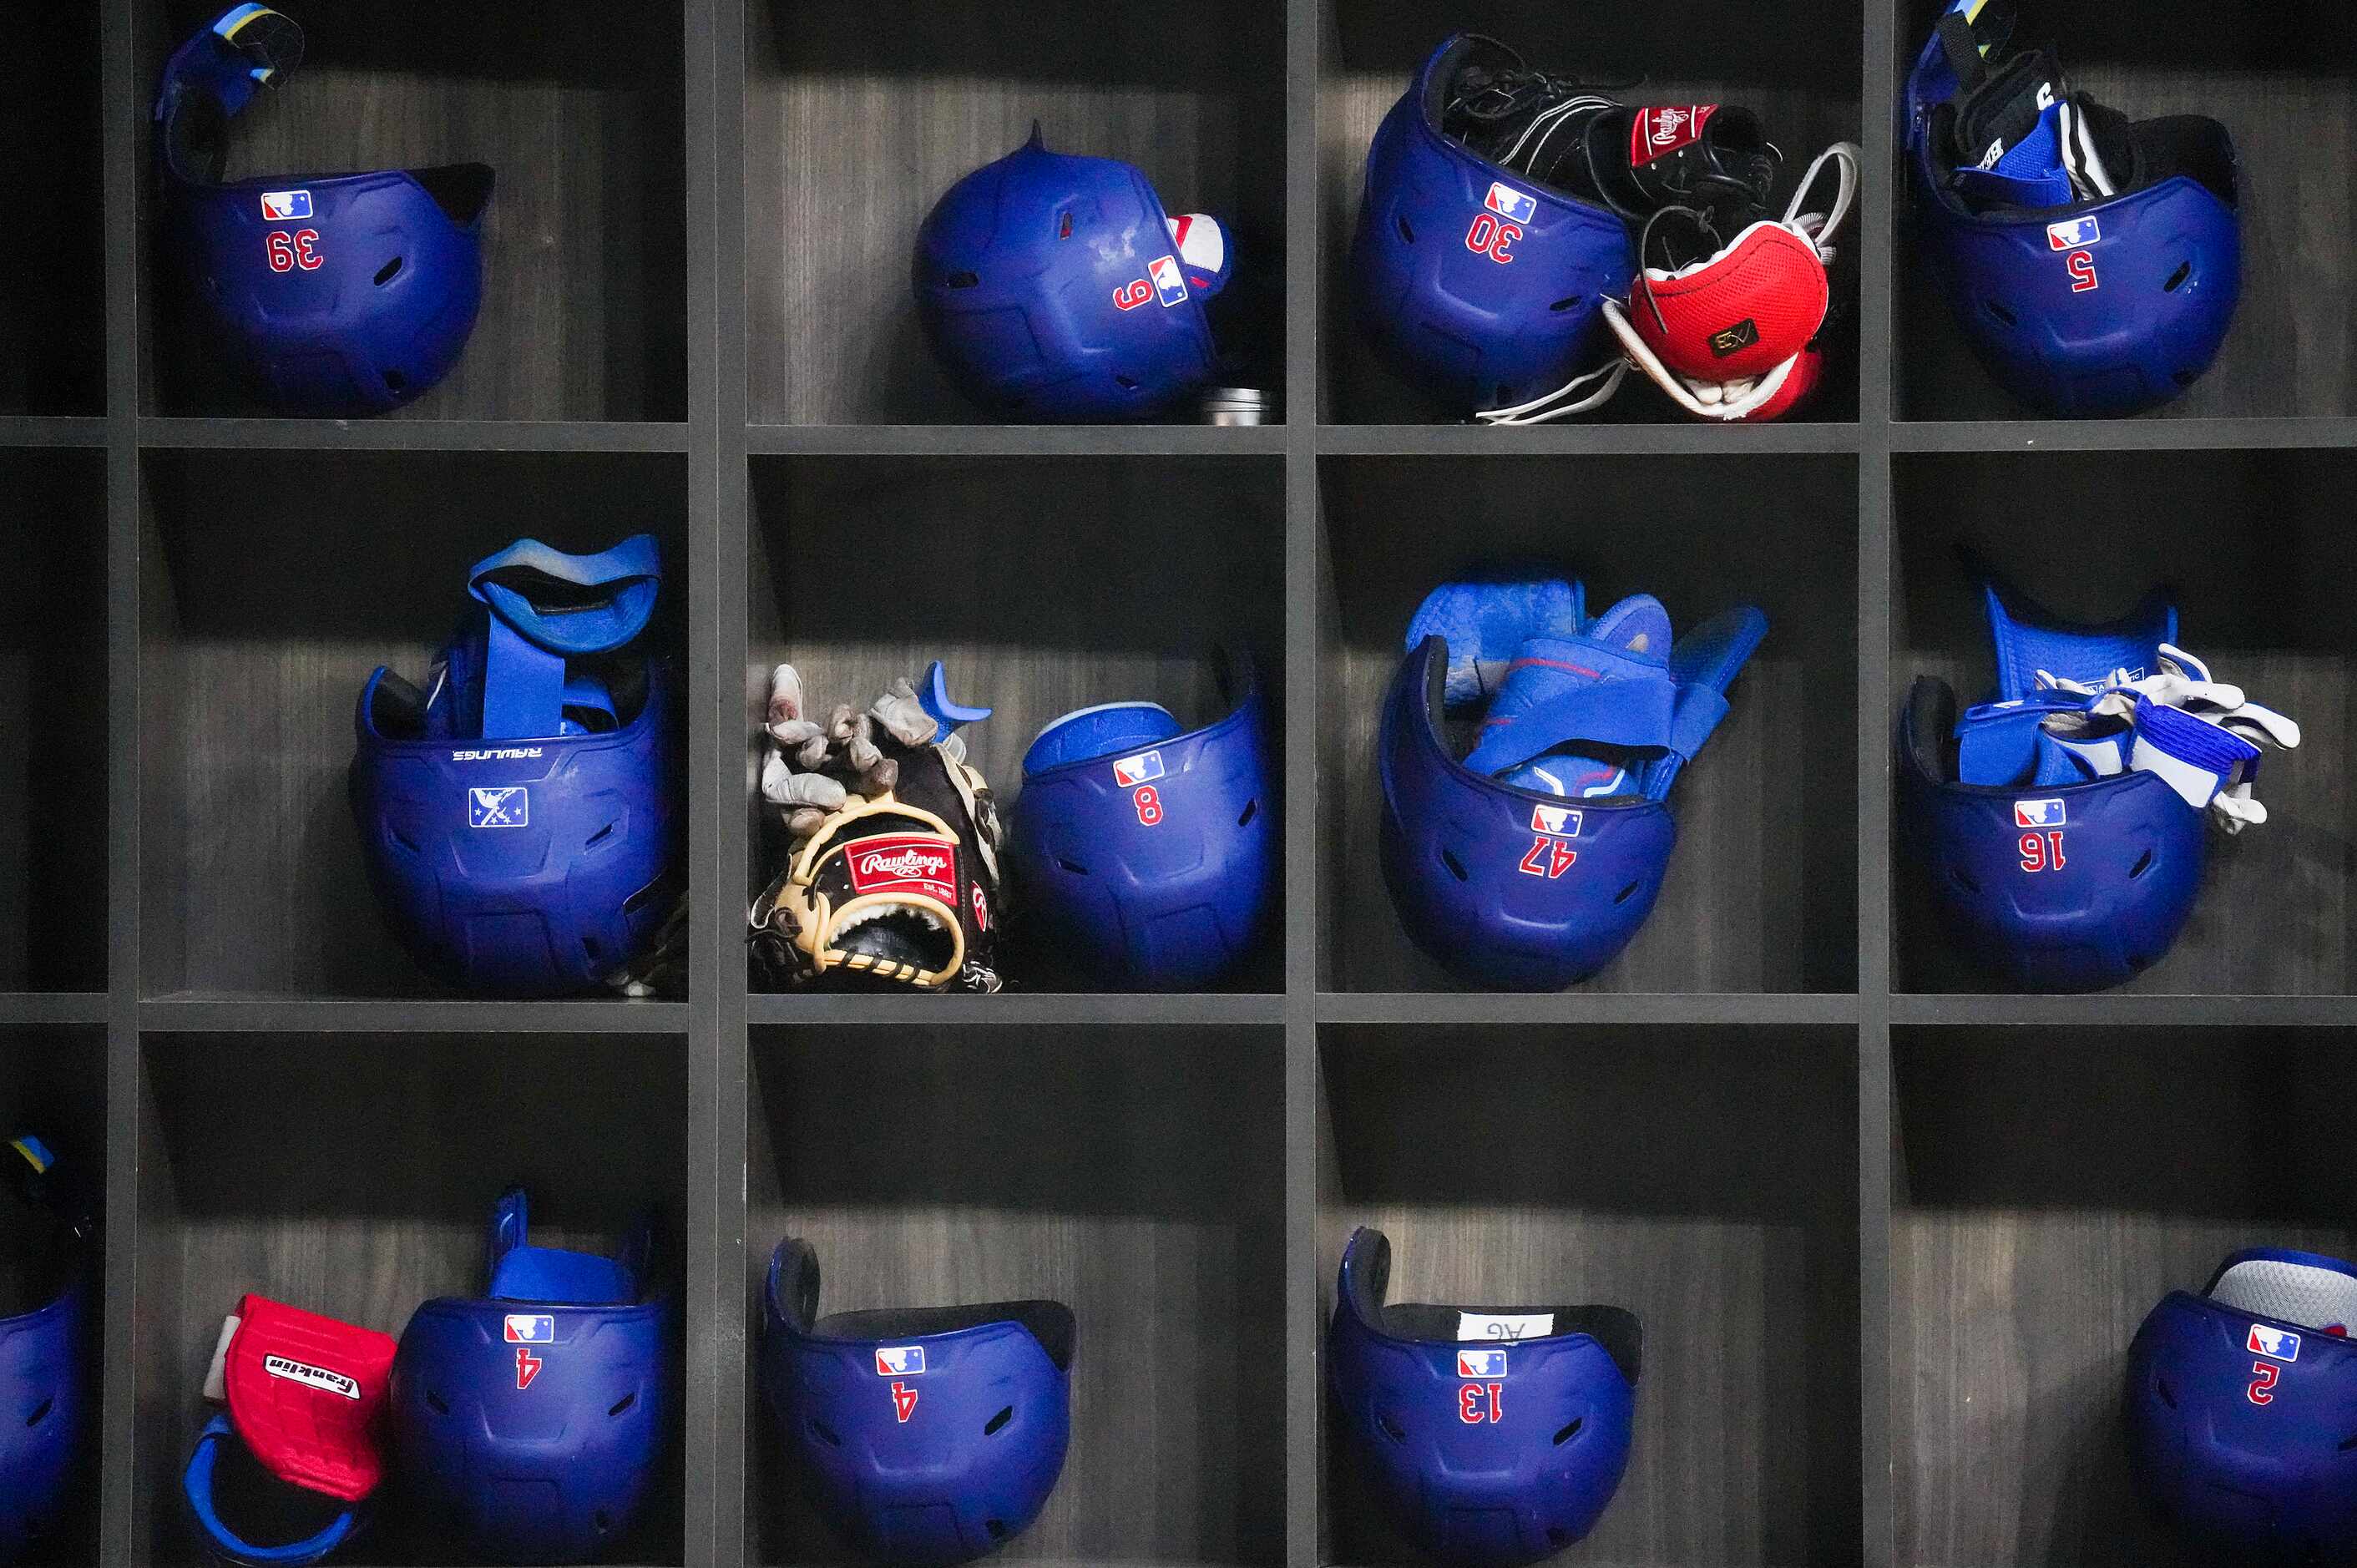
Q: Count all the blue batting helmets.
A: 13